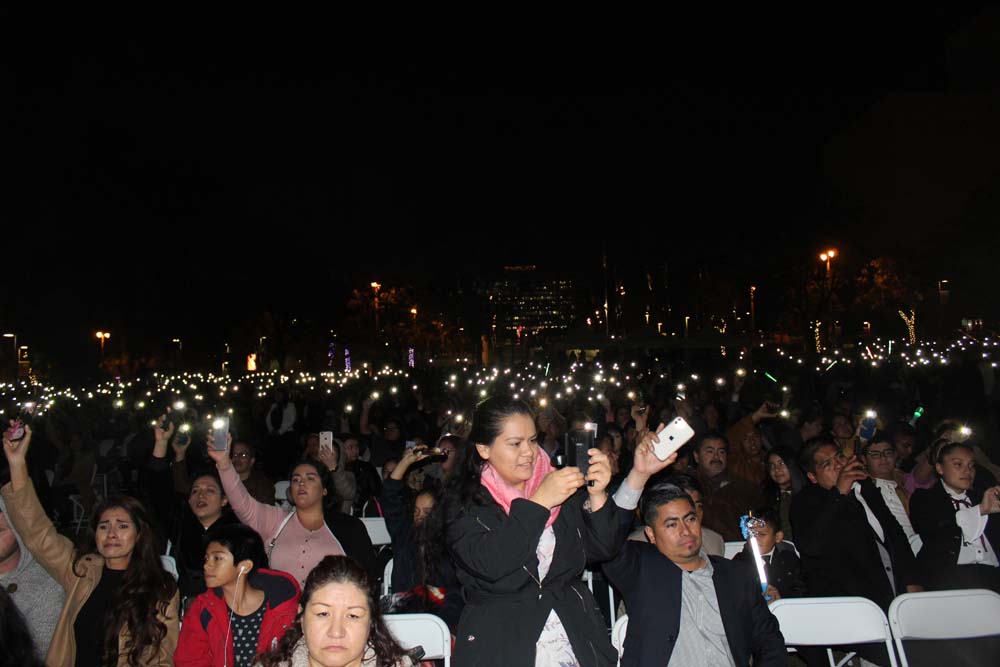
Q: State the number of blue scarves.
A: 0